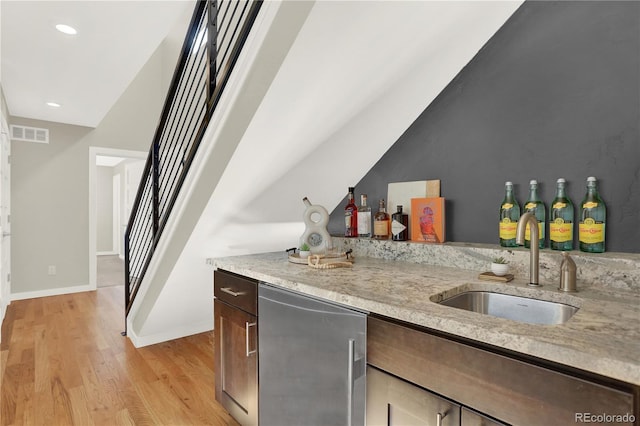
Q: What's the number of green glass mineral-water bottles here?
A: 4